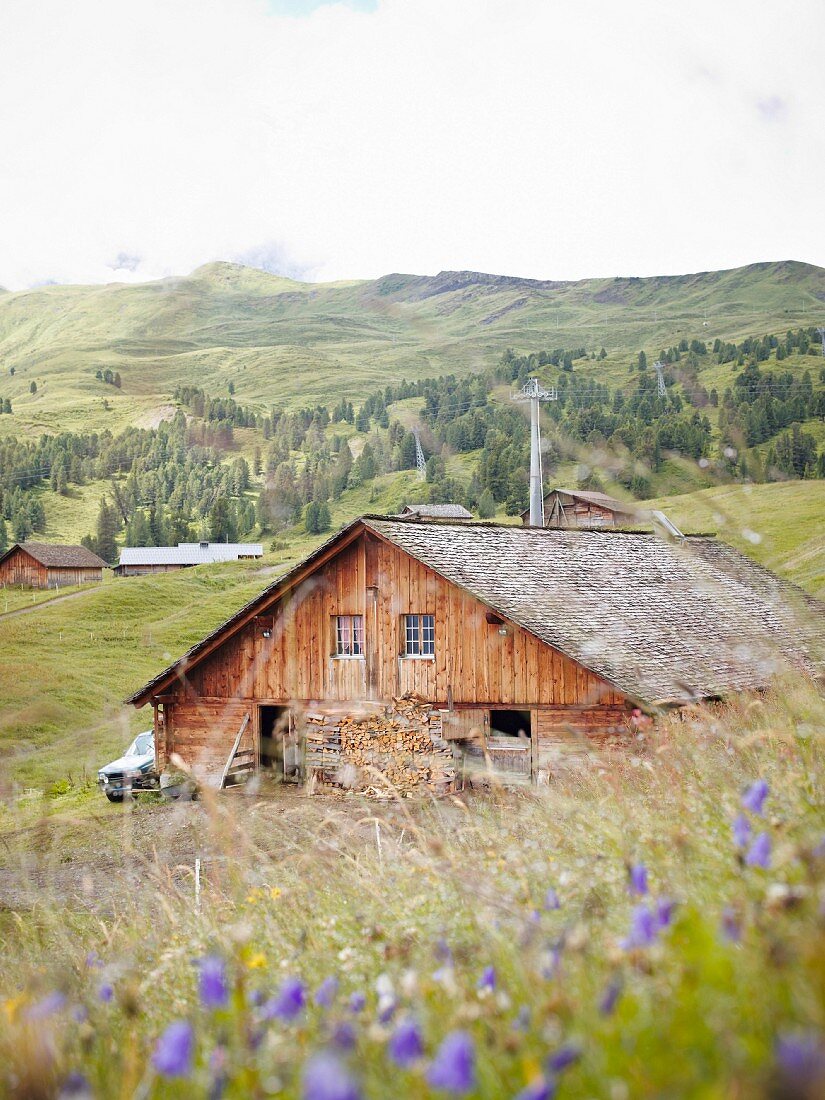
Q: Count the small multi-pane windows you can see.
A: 2